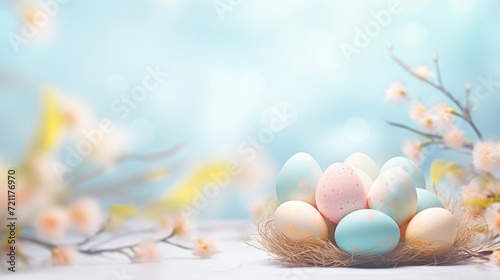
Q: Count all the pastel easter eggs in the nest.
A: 10